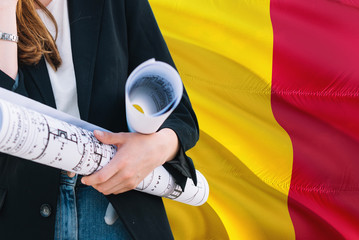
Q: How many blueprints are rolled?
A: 2